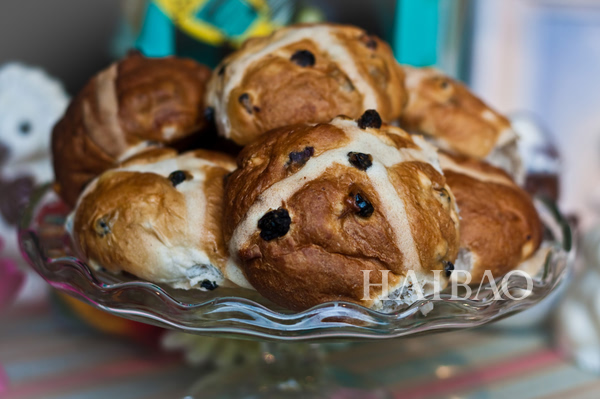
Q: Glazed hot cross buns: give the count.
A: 6